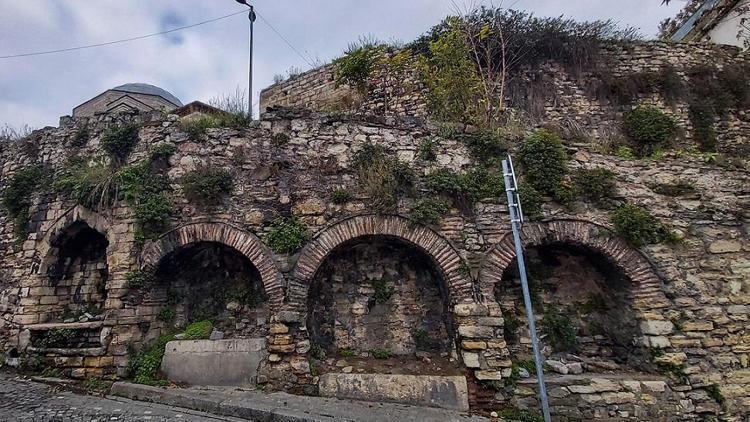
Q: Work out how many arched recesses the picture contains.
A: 4